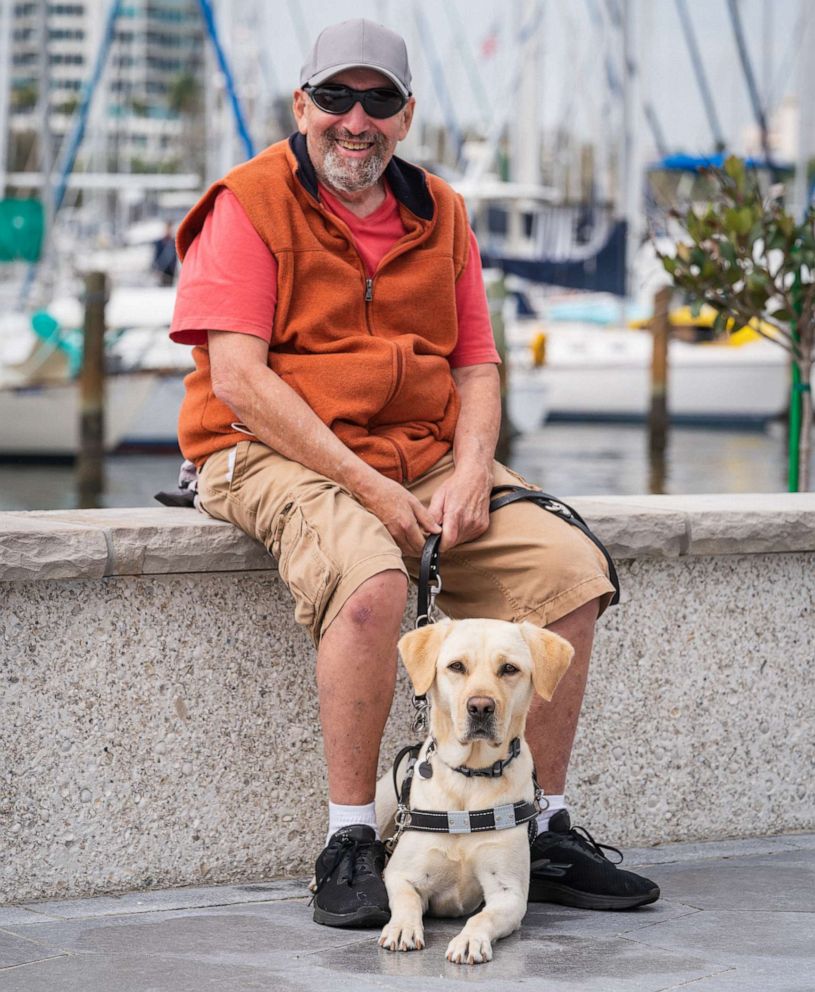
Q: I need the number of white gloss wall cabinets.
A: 0